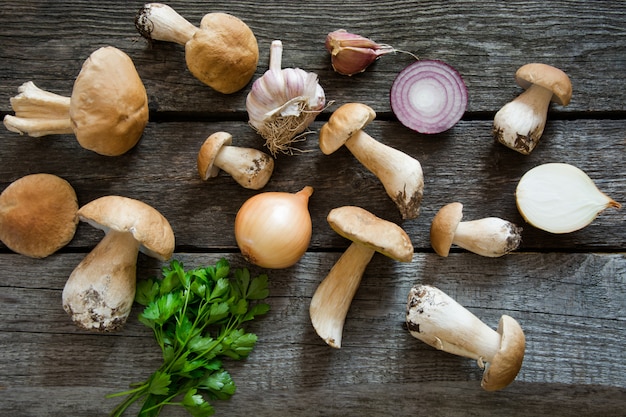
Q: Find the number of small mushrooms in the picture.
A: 3